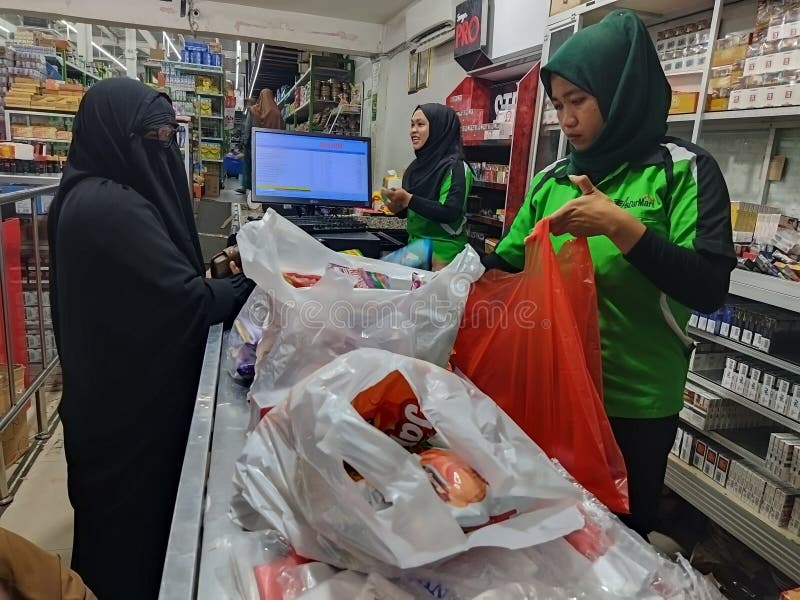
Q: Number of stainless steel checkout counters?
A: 1